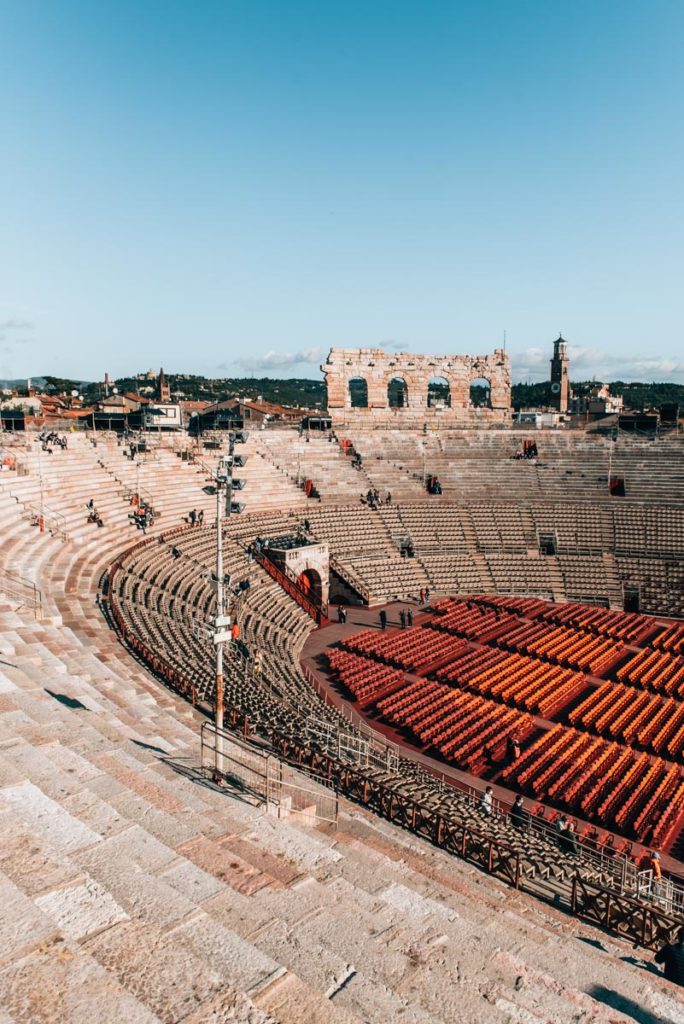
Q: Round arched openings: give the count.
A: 5